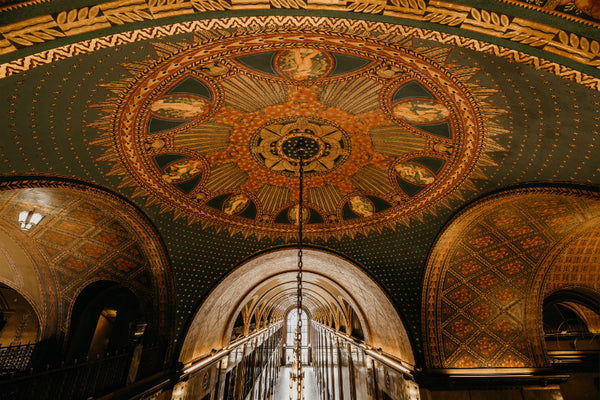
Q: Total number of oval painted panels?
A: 8